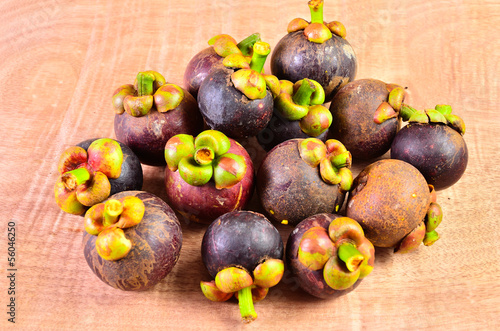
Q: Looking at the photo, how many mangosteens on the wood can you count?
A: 14